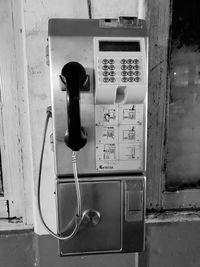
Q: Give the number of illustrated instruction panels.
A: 6